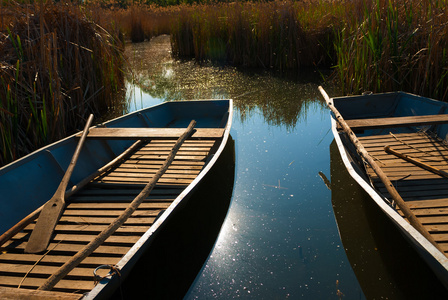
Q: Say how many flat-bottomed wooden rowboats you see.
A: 2